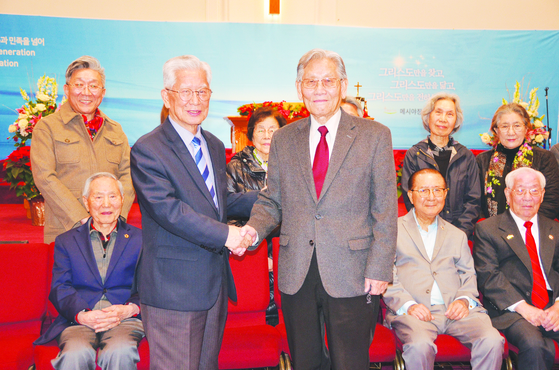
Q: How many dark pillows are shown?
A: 0